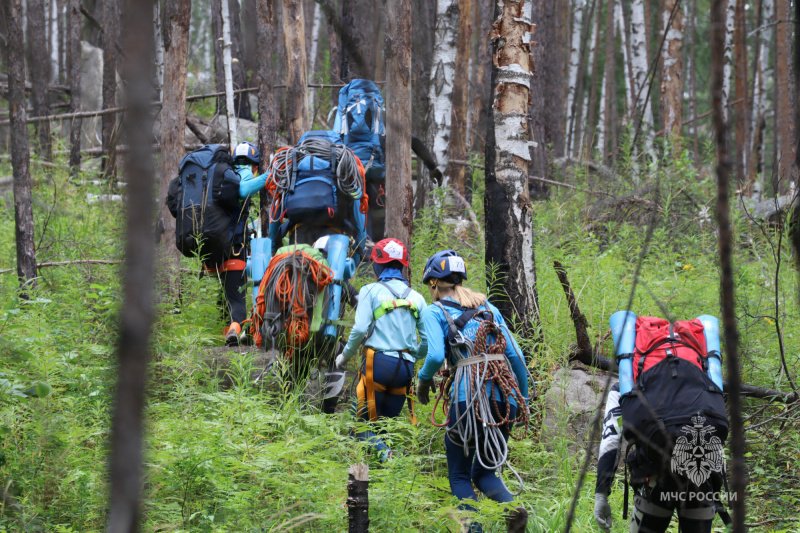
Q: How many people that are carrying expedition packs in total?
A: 5